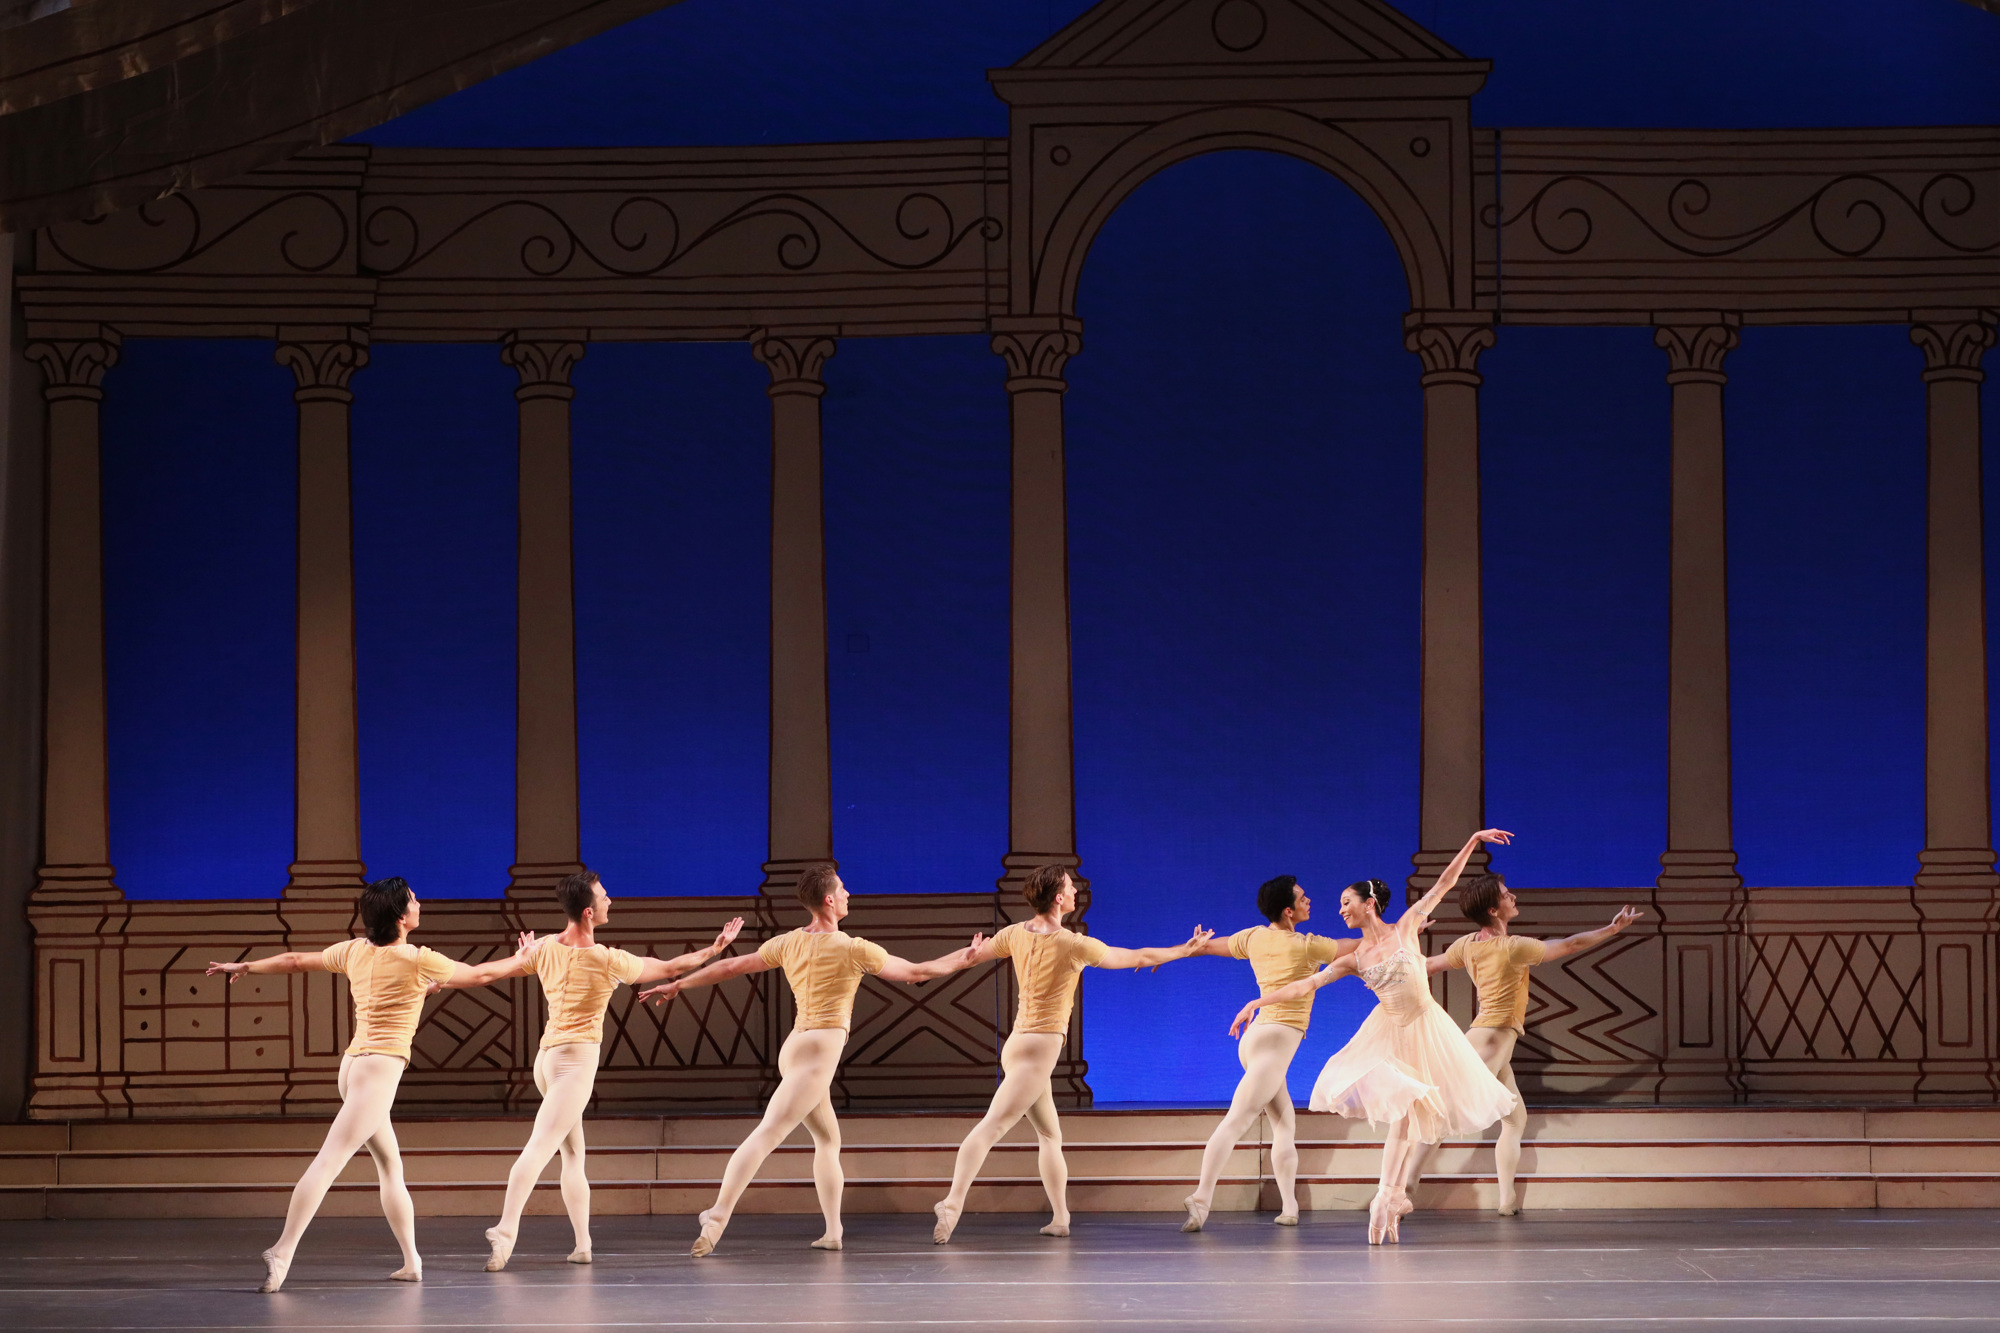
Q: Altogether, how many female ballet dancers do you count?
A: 1